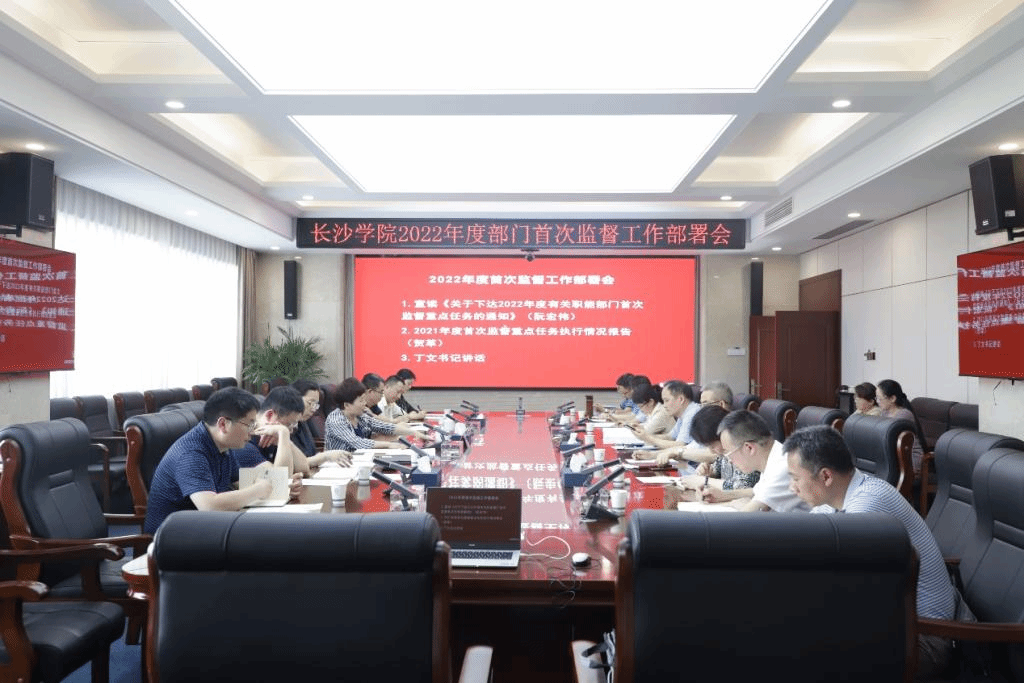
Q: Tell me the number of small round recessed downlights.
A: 12